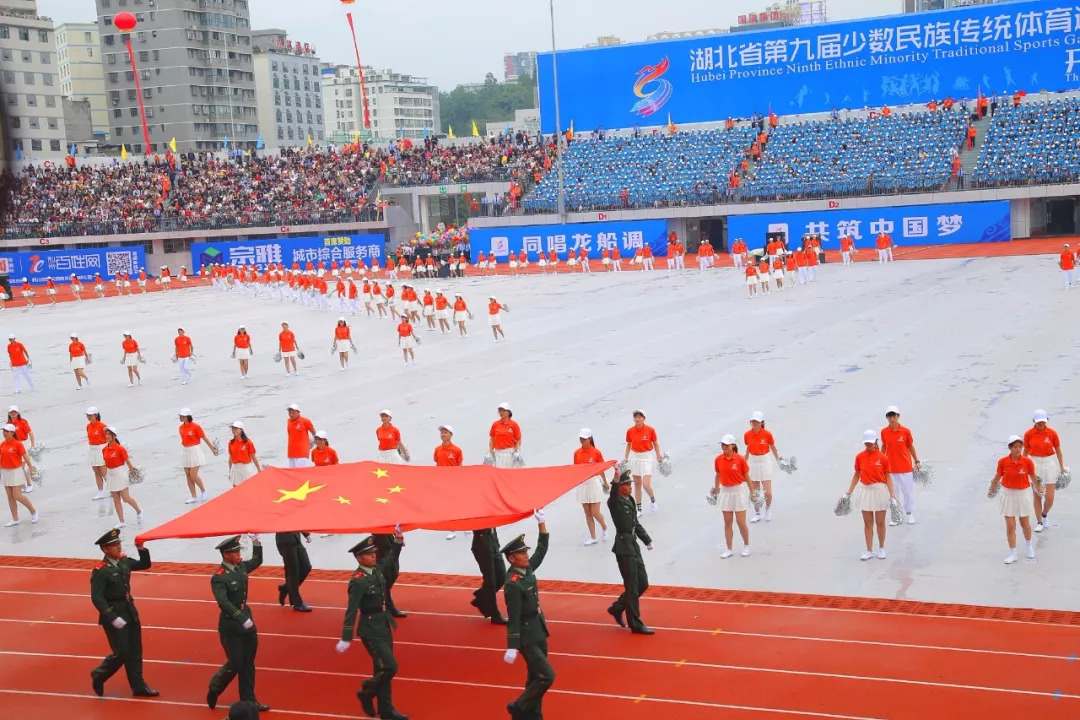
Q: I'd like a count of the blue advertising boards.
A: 5